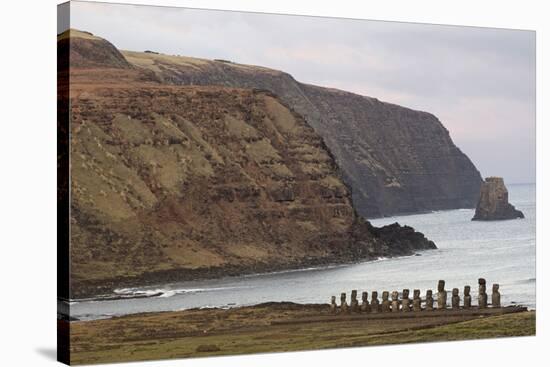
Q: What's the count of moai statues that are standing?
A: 15